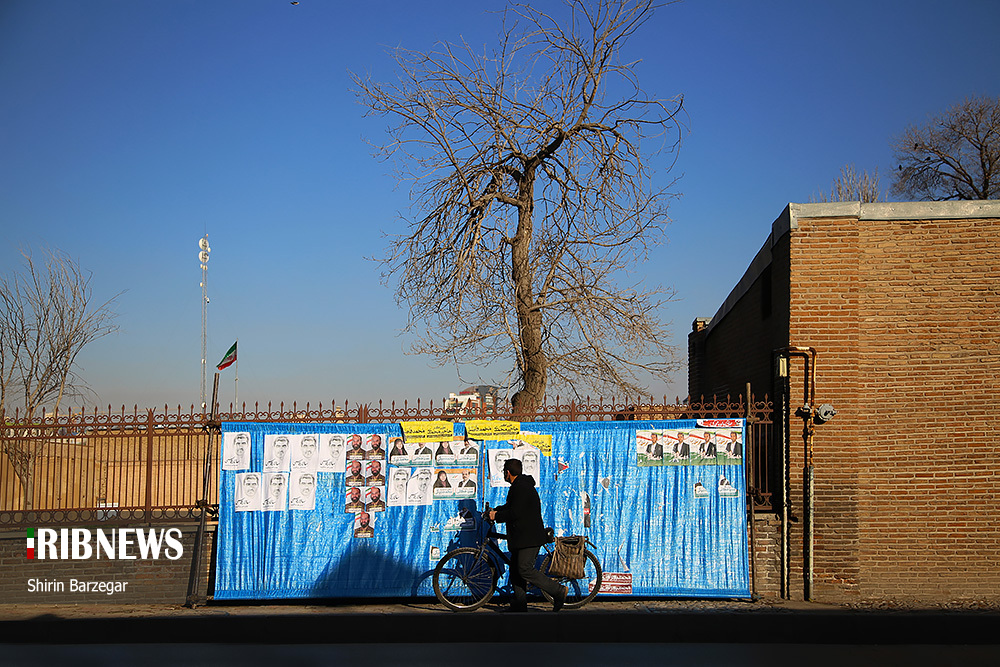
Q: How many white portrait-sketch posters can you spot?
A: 11